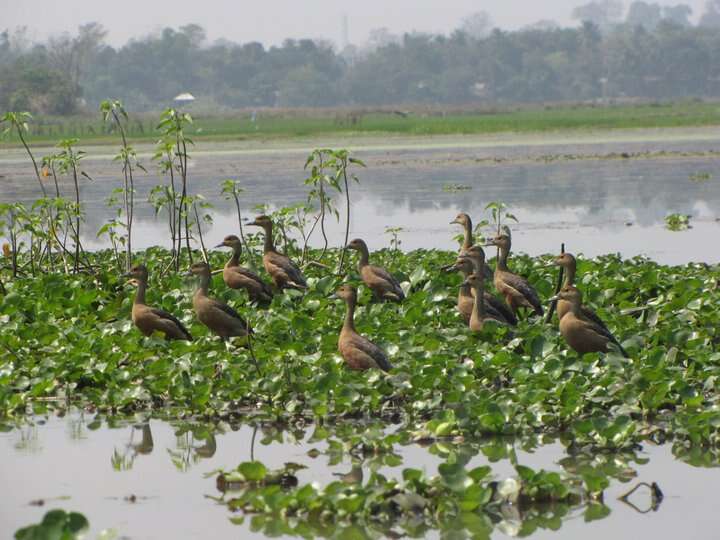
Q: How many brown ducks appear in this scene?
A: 13